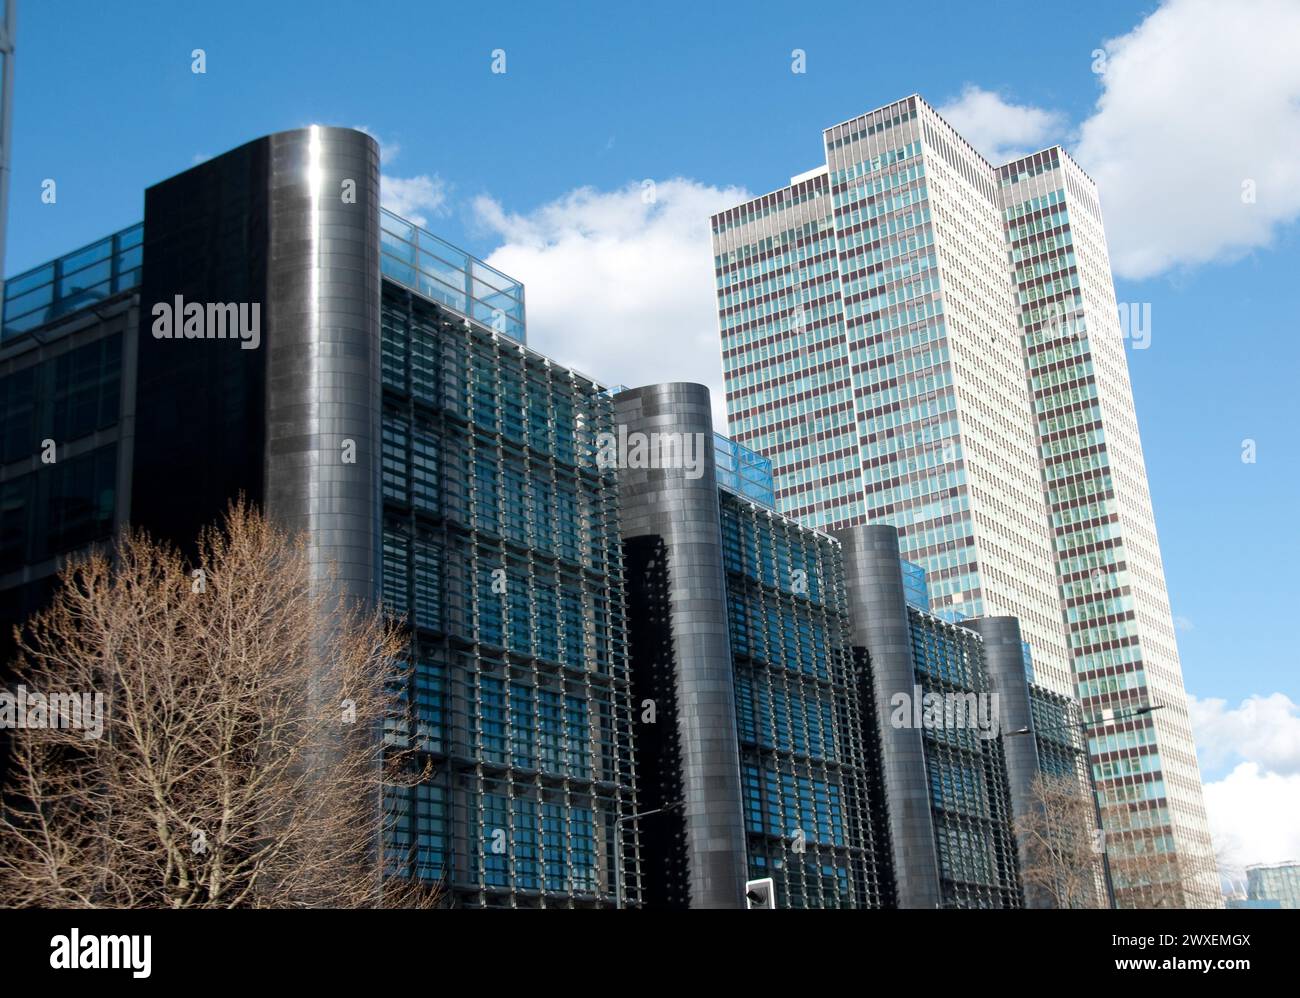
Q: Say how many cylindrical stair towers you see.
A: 4